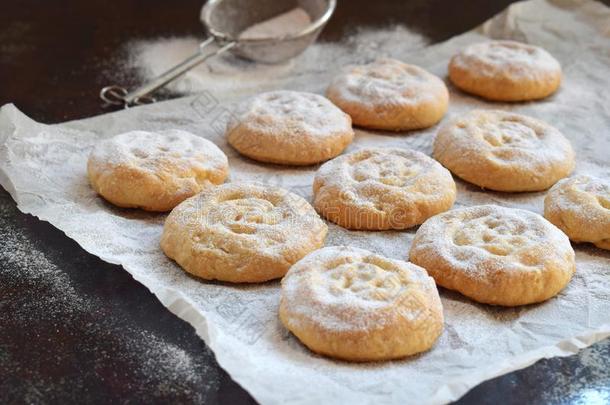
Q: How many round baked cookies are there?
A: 10